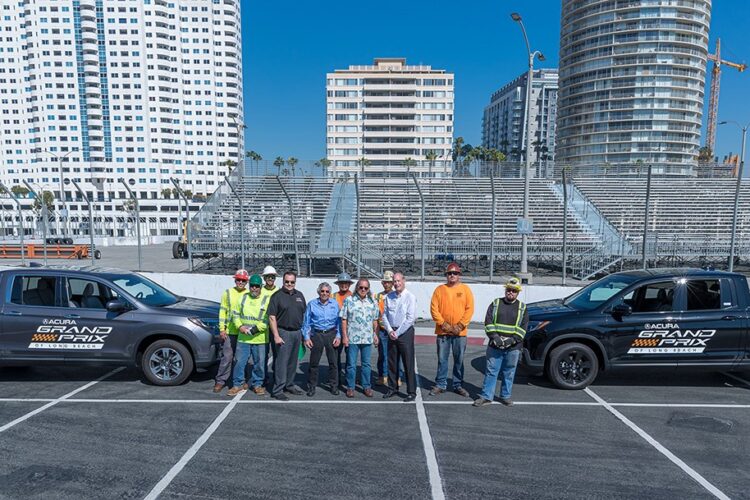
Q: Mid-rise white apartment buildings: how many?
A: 1